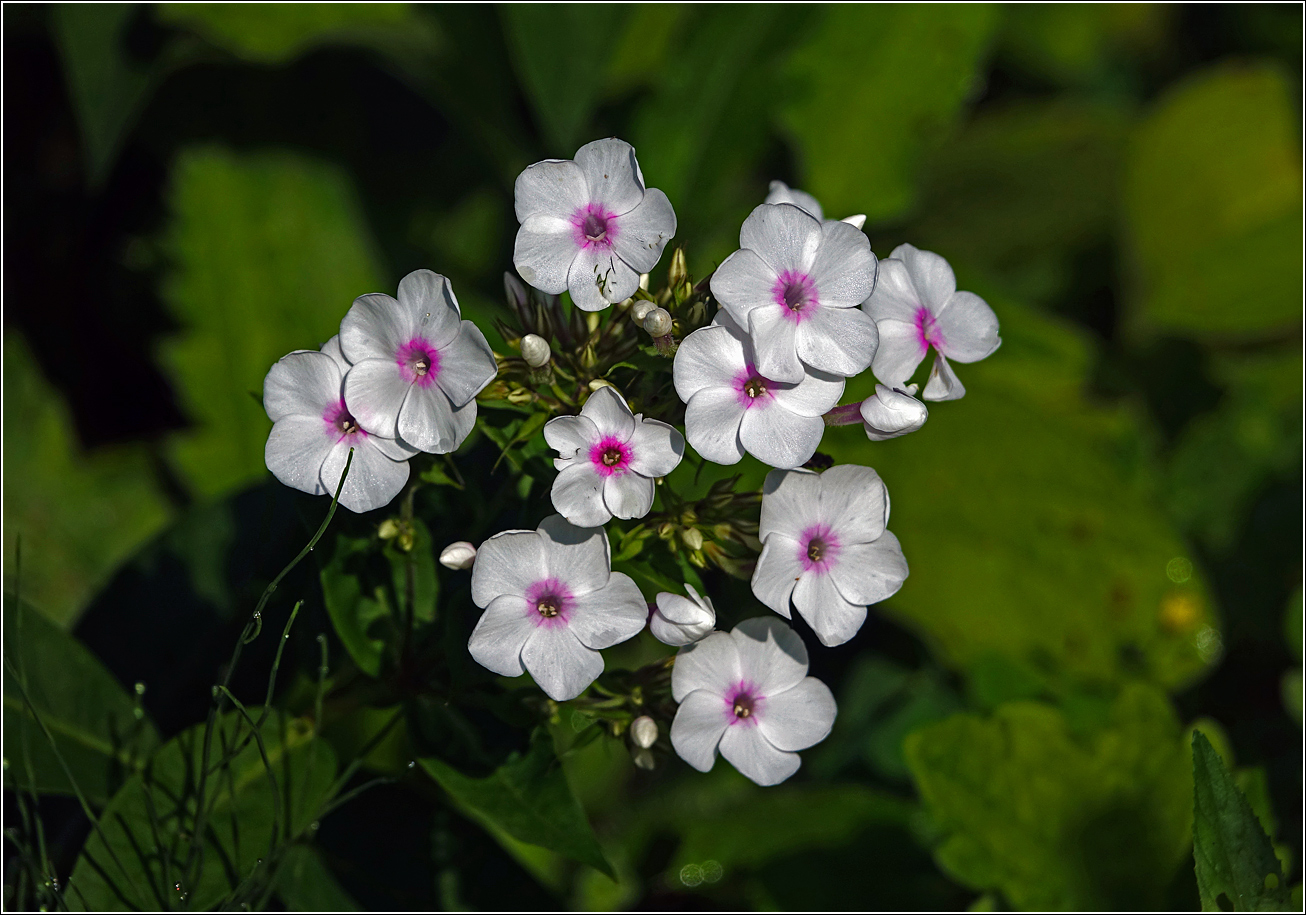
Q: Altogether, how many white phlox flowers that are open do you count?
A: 10